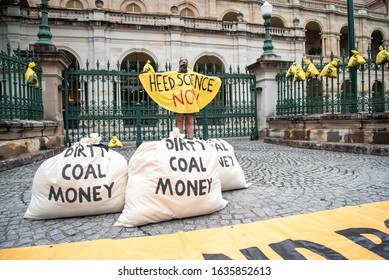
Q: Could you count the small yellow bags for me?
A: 9